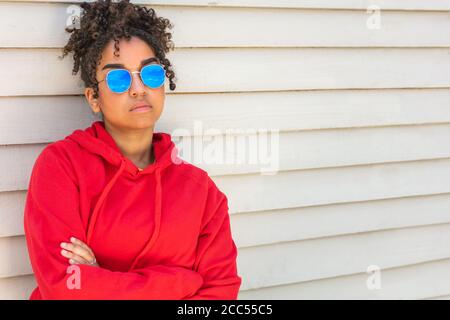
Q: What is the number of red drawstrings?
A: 2